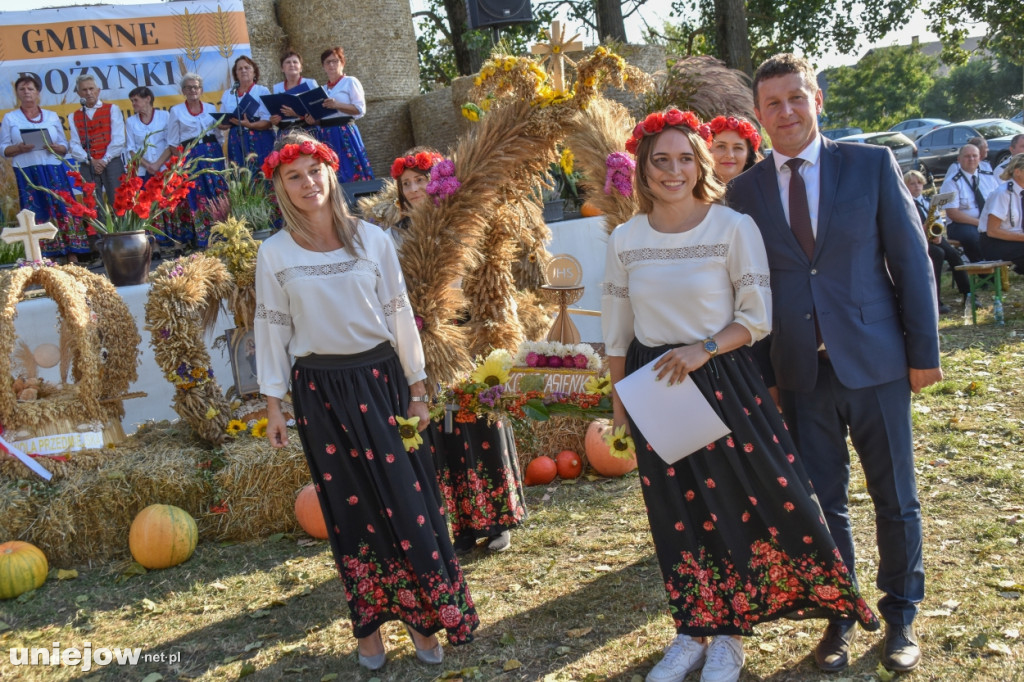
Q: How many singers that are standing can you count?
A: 7